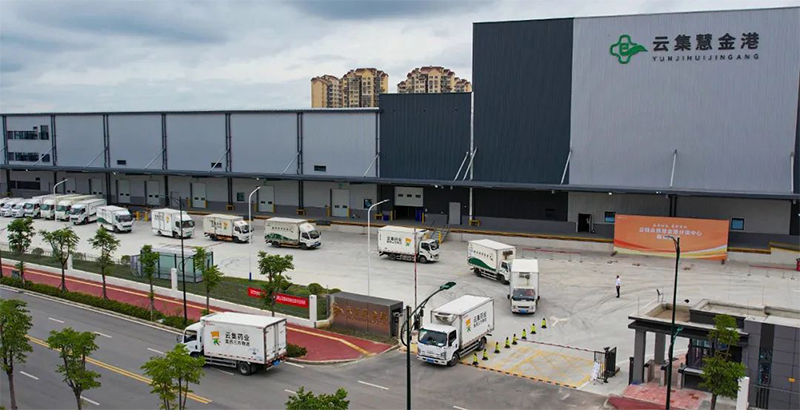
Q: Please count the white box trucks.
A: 13